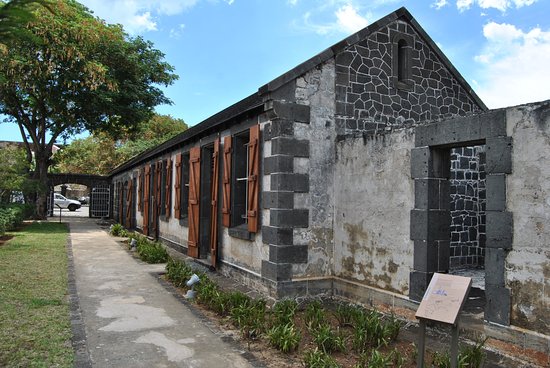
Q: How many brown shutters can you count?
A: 12